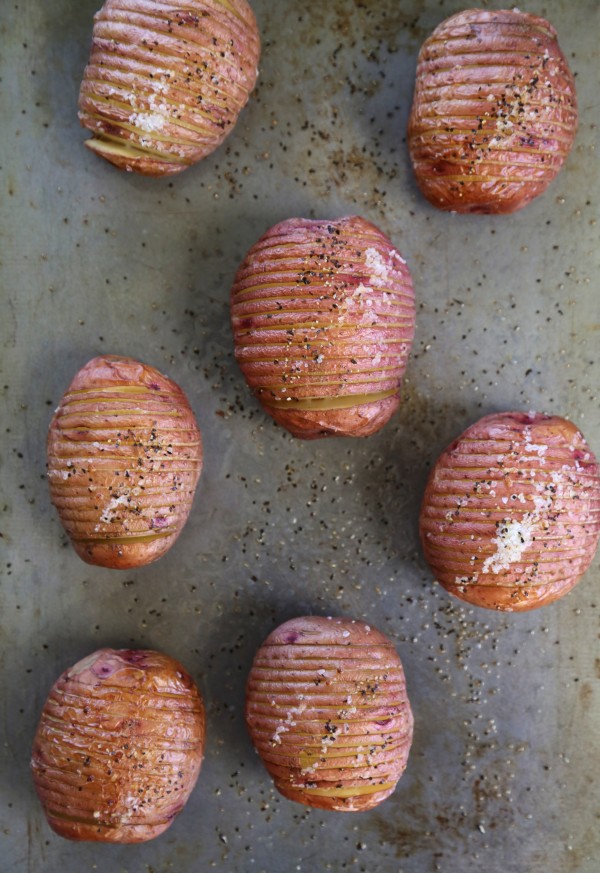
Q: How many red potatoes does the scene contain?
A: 7